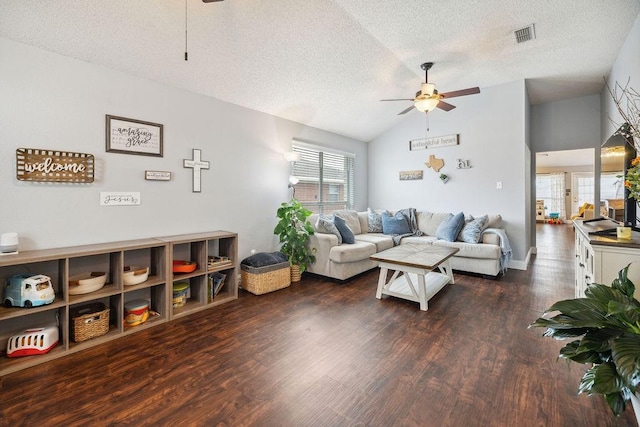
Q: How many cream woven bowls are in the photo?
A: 2